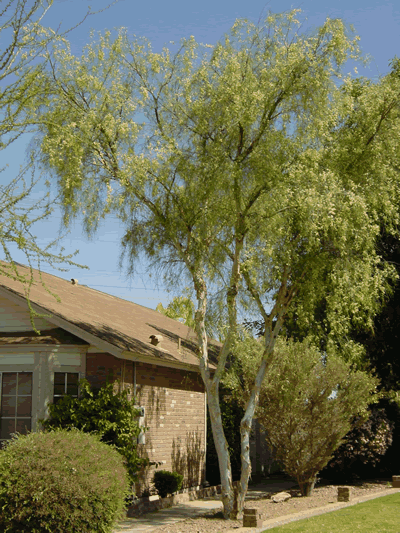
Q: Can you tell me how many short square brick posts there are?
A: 3